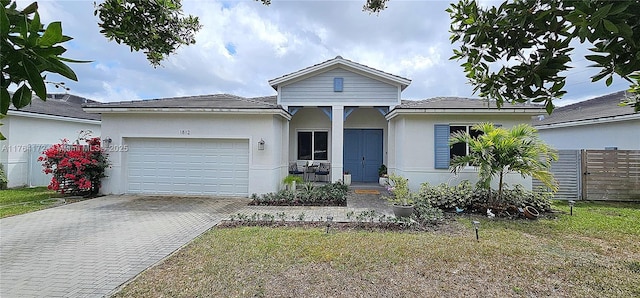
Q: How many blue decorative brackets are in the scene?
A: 4